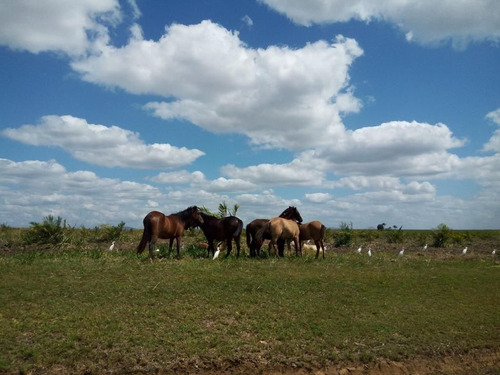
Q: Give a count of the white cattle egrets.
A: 8